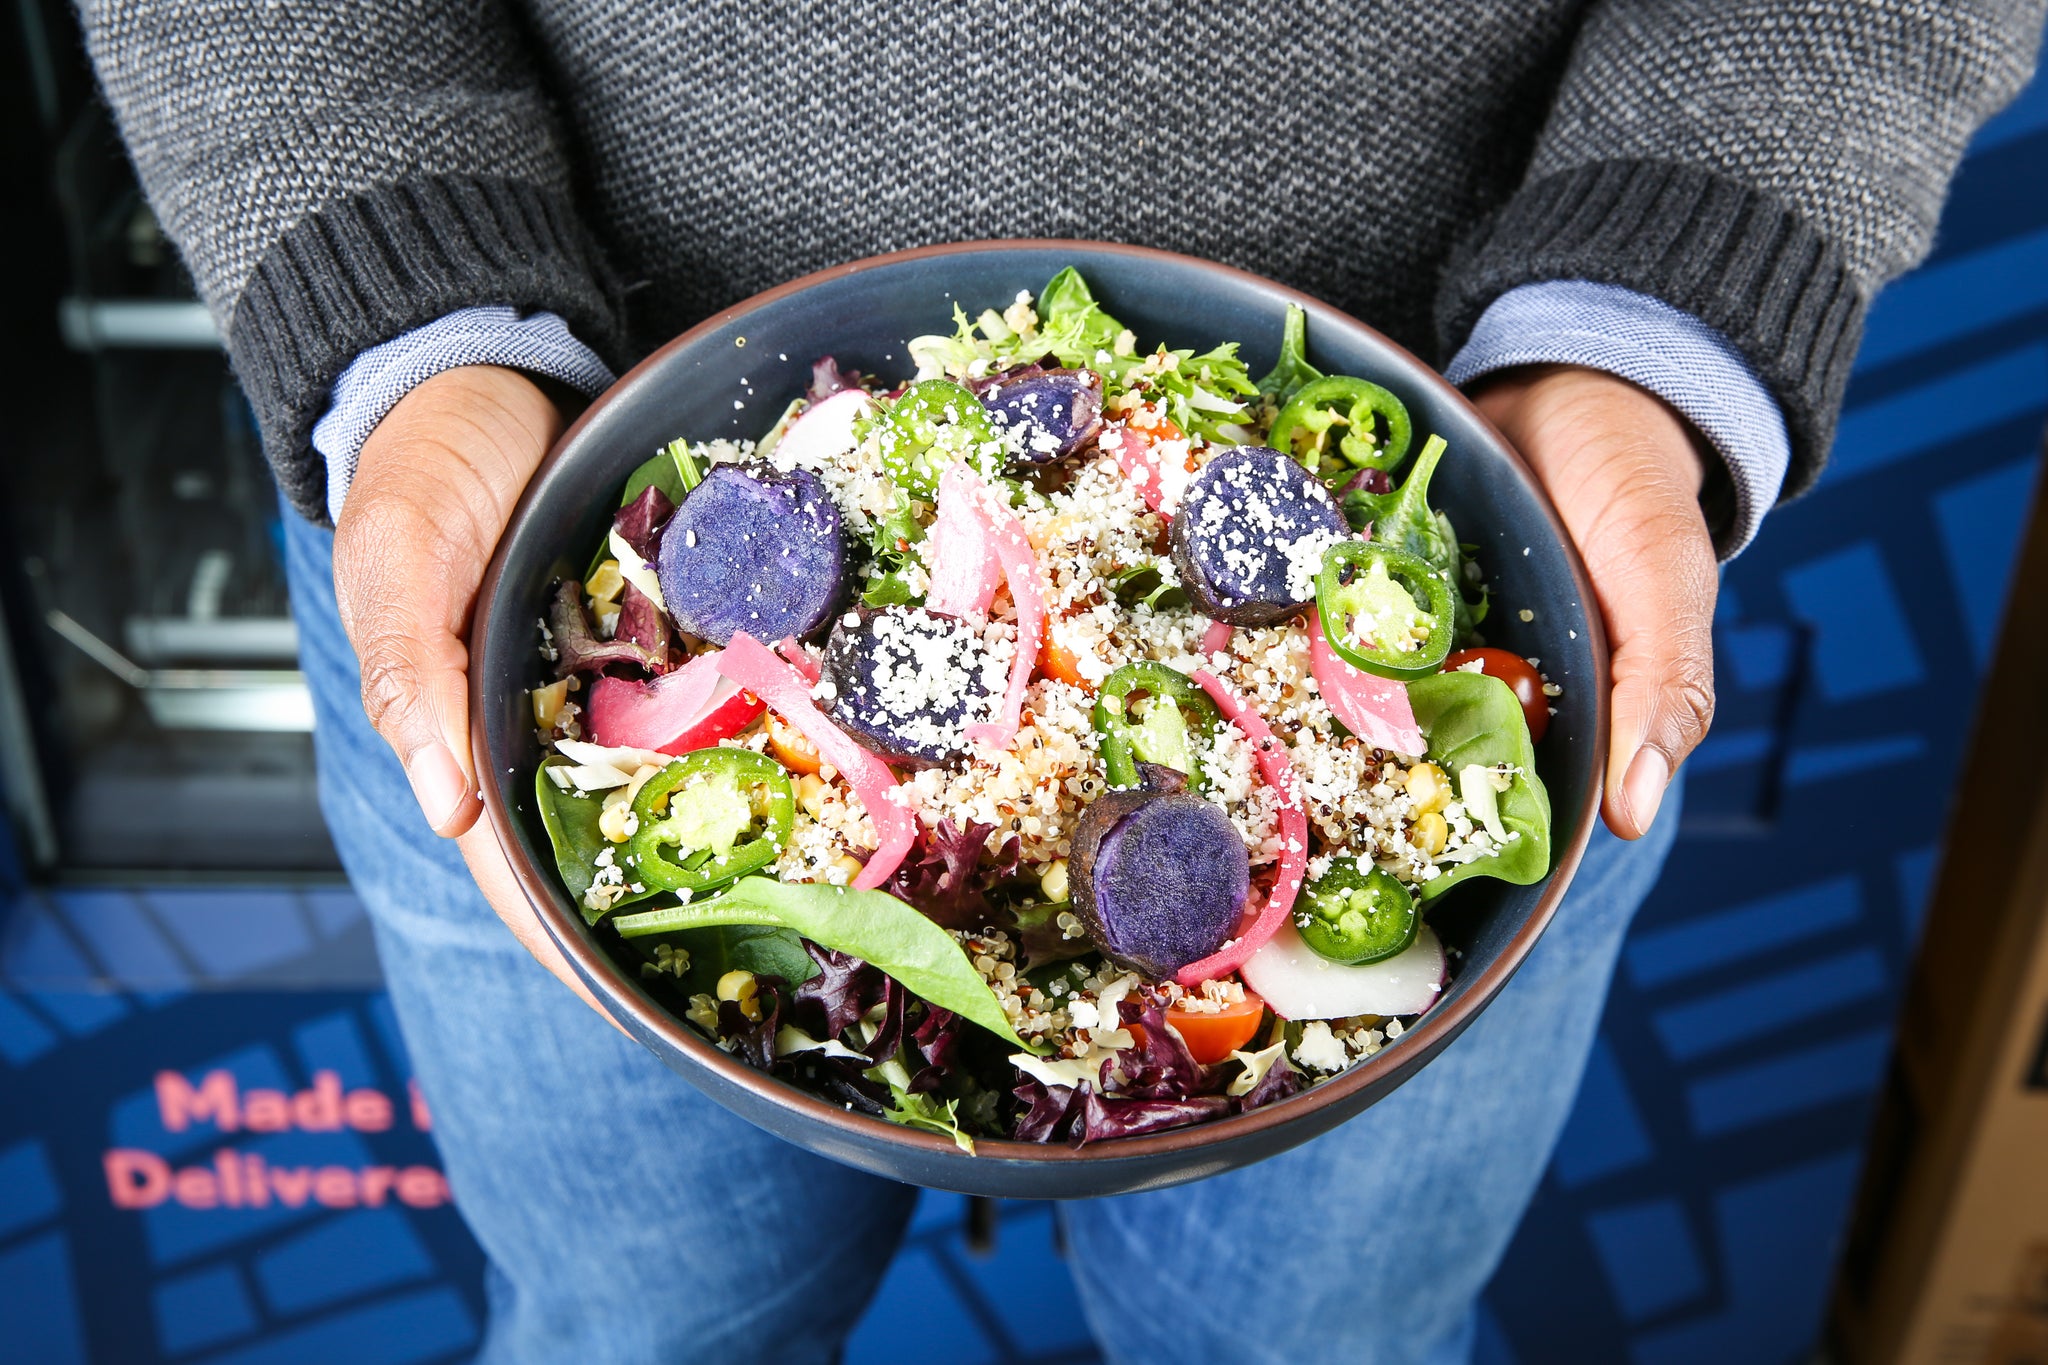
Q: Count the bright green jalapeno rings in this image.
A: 6